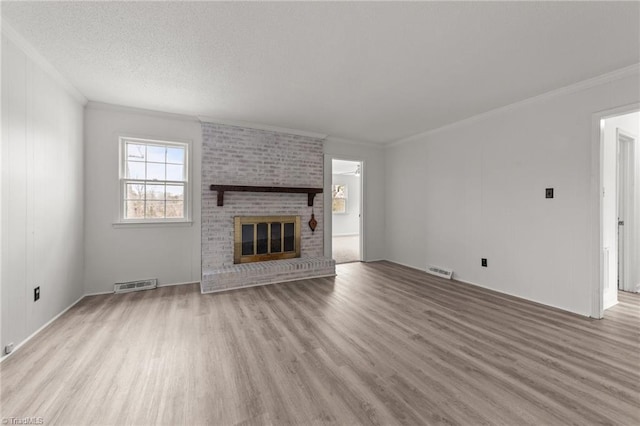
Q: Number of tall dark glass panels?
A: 4